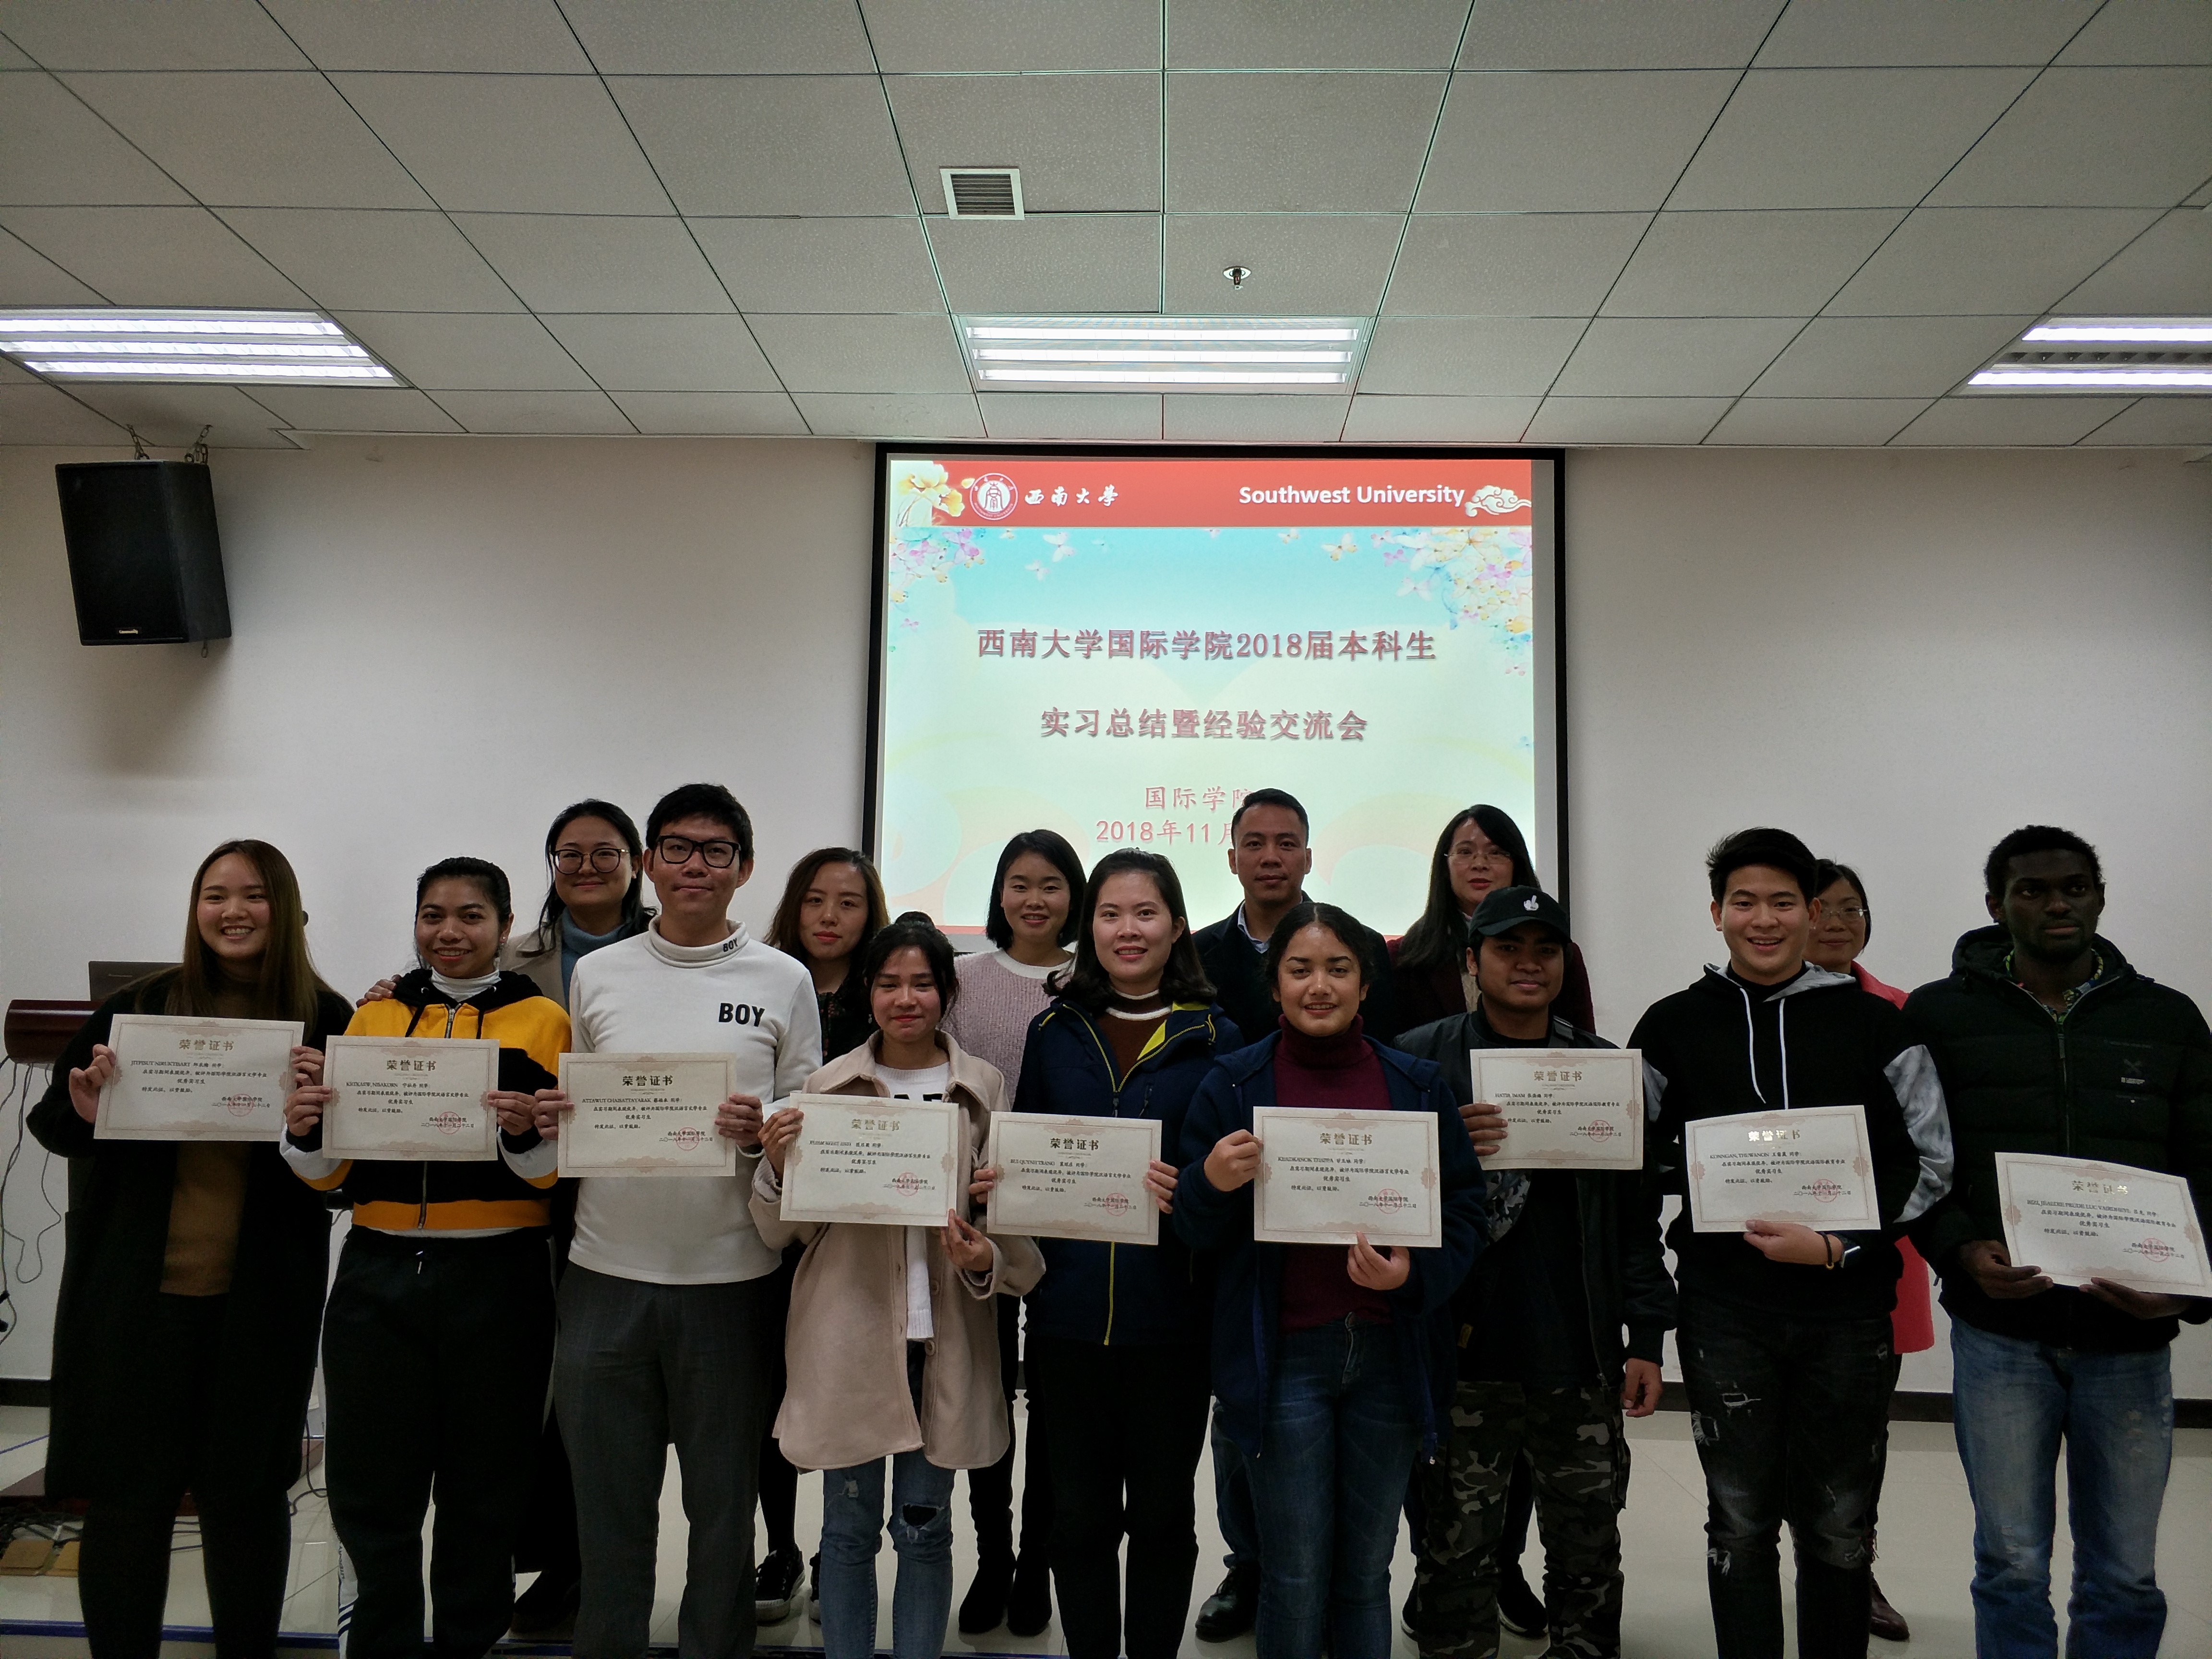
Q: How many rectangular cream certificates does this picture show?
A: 9